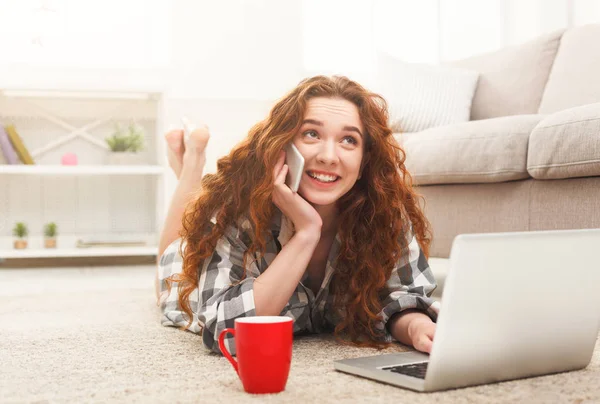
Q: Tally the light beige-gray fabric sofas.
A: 1